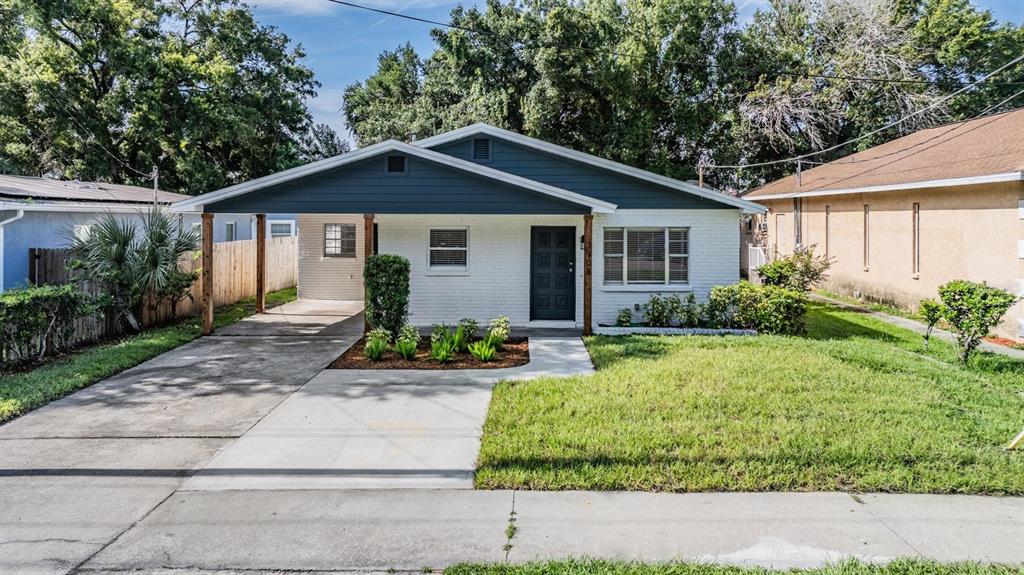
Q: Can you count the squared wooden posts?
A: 4